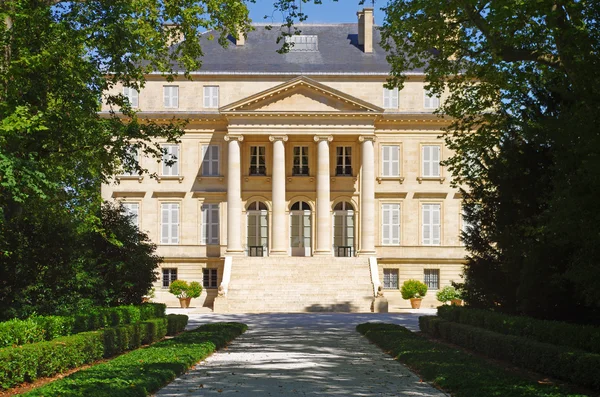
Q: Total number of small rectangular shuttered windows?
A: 5